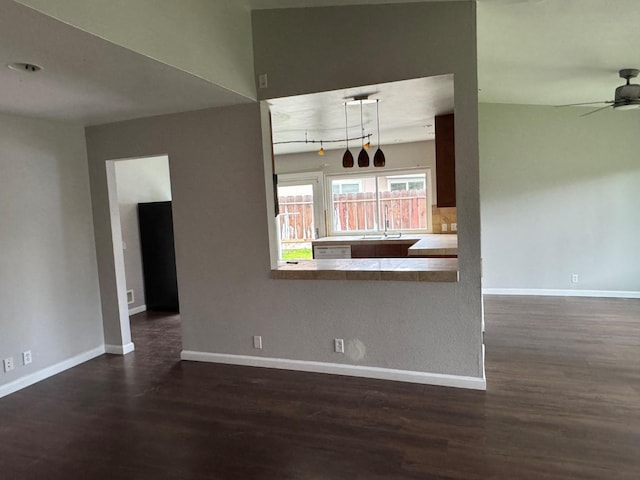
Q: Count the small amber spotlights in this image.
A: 2